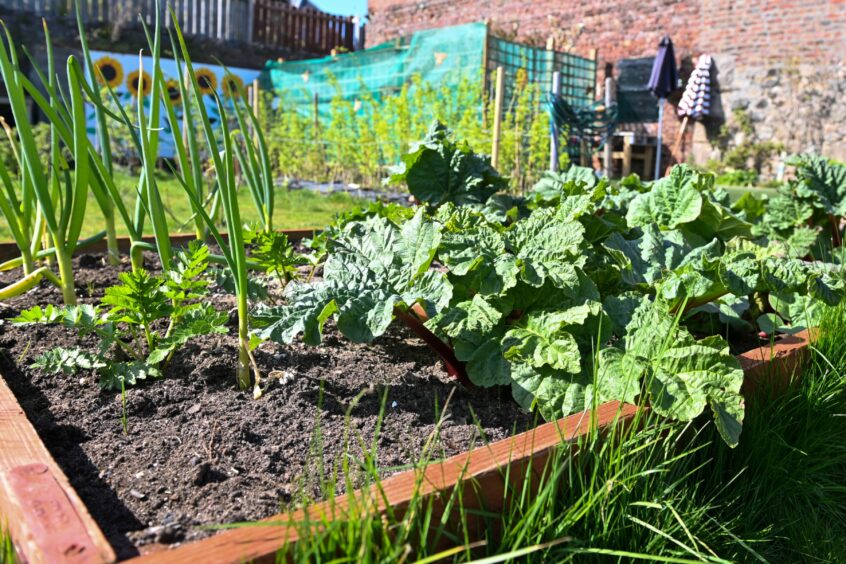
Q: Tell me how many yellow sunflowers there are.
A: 5